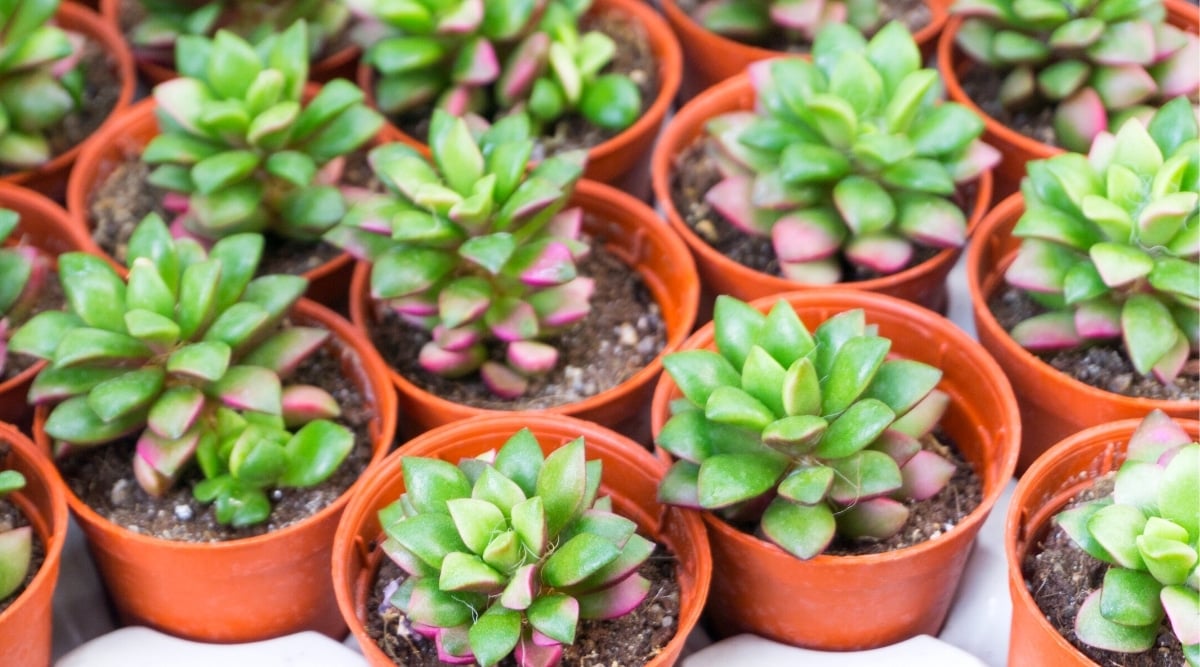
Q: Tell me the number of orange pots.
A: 15